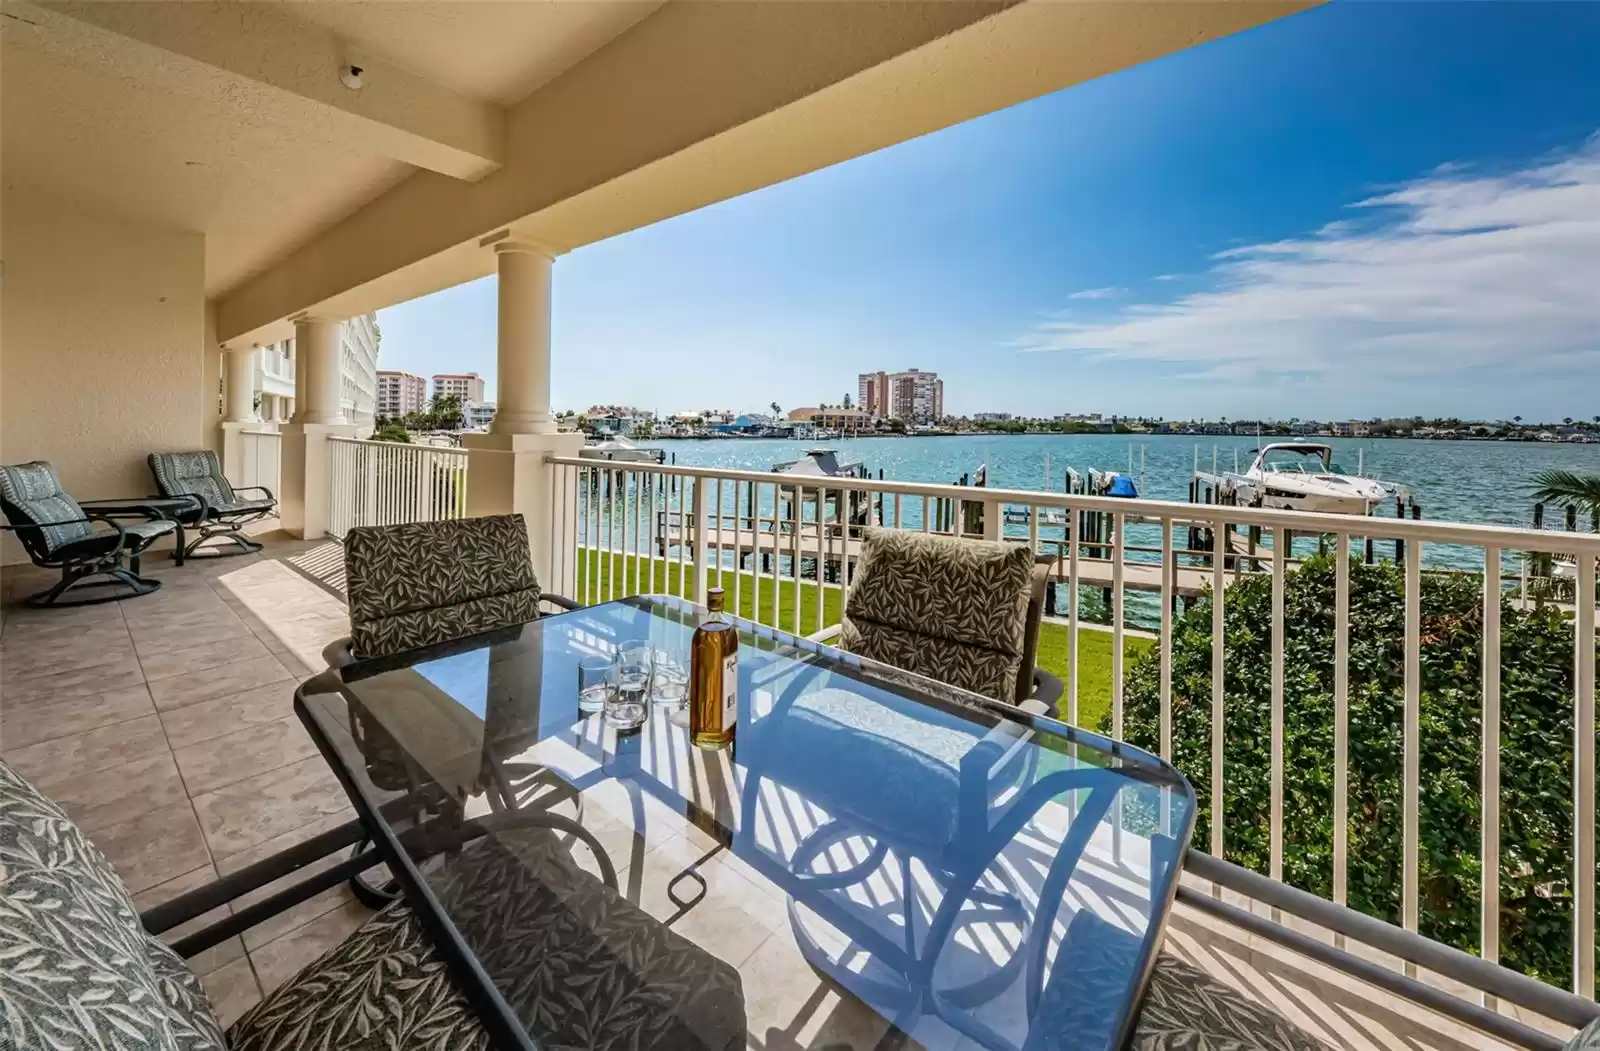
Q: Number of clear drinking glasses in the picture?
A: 4